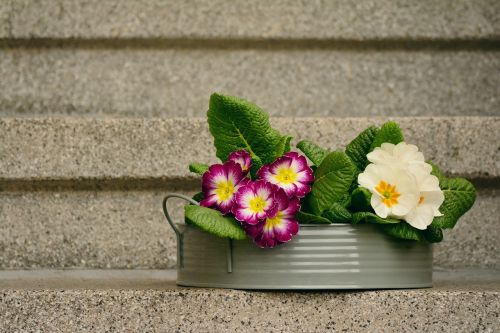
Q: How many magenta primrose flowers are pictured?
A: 5